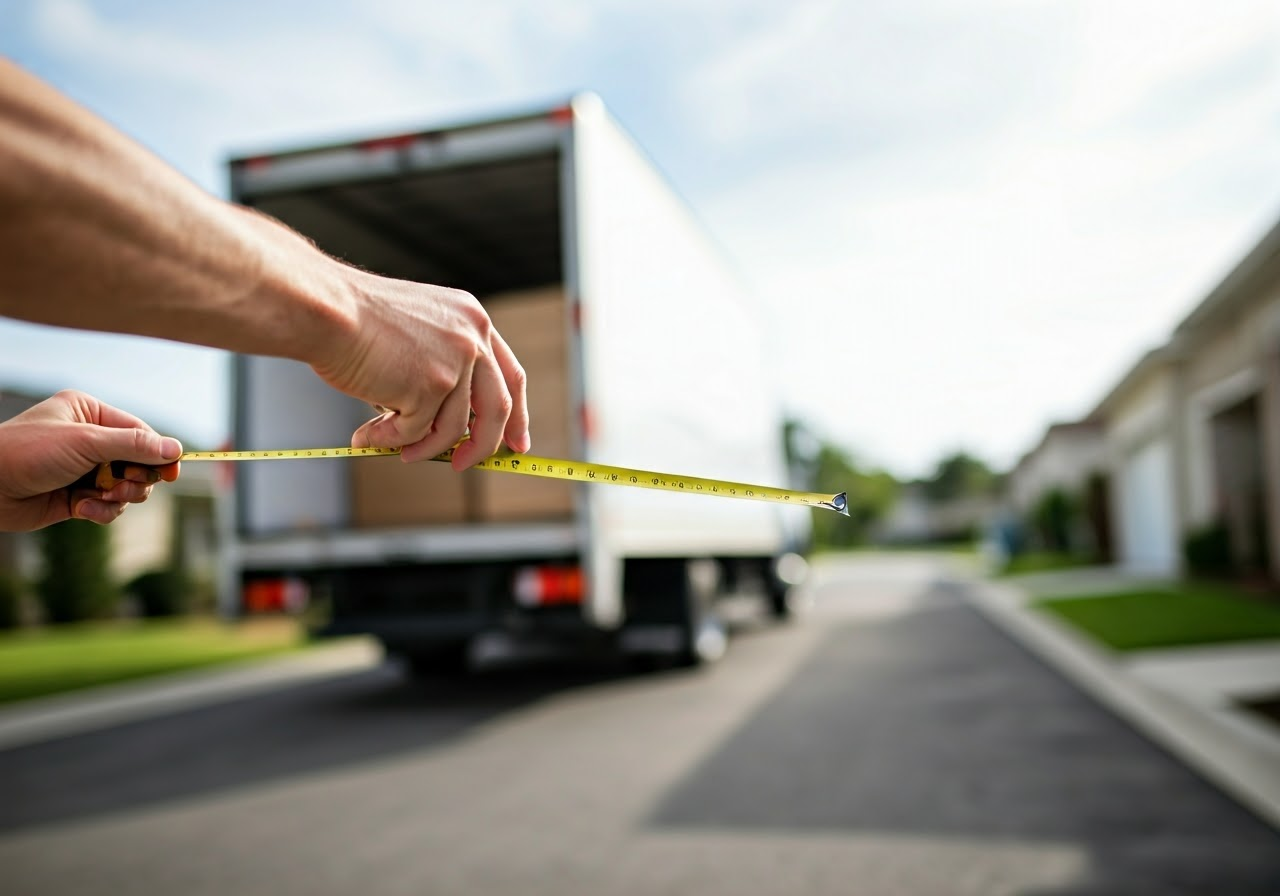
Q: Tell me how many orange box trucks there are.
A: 0